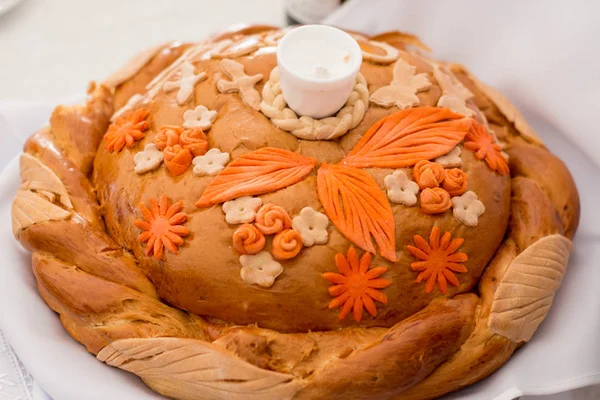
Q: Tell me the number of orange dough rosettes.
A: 9